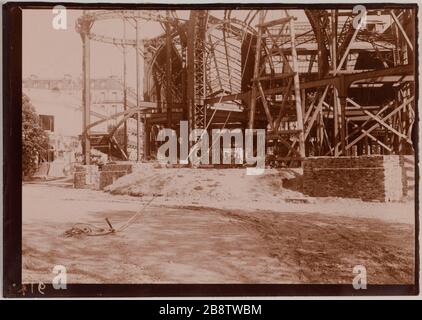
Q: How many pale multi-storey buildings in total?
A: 1